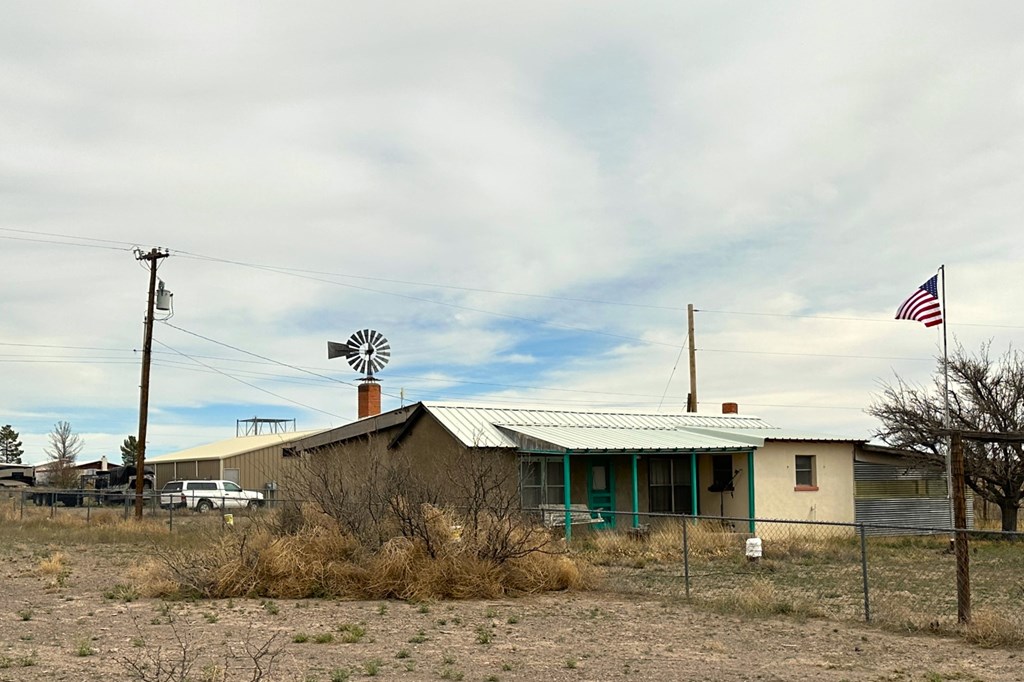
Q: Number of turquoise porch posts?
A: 4